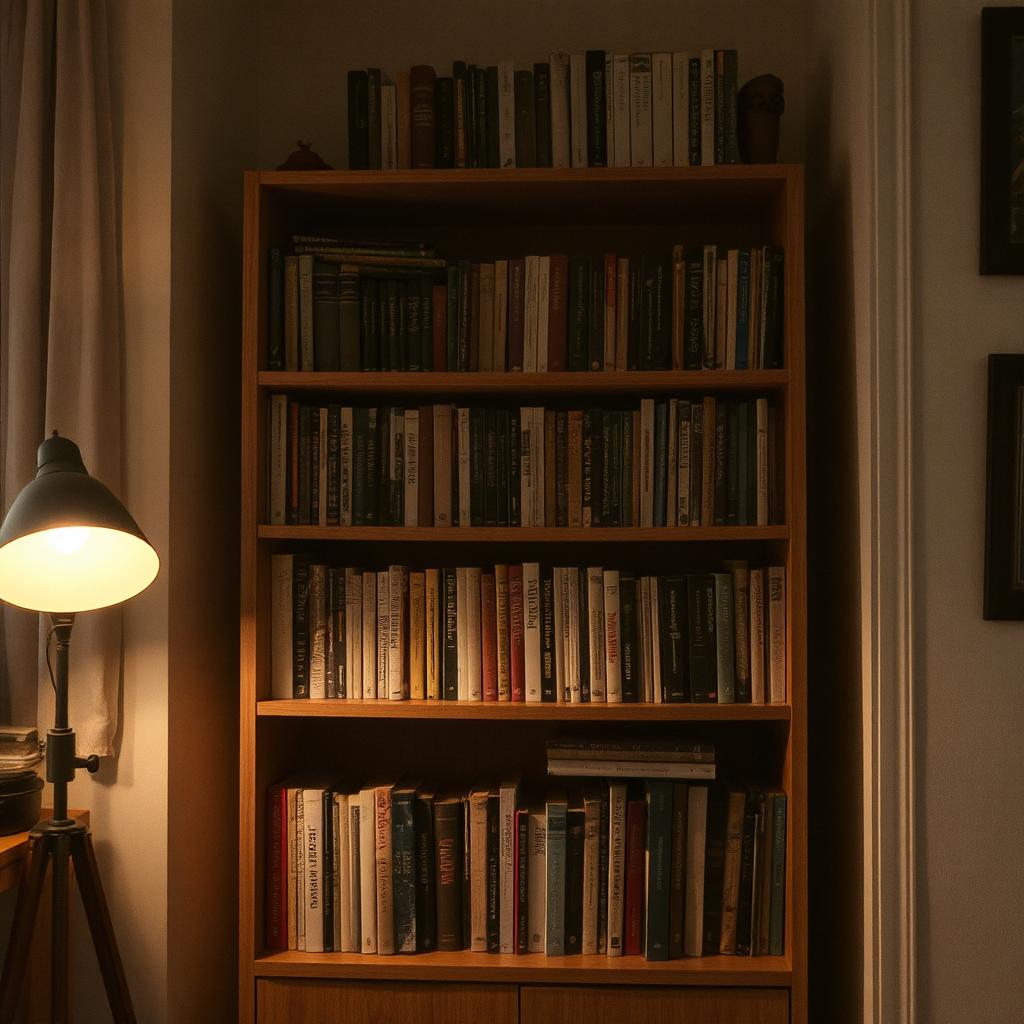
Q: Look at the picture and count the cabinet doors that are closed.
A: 2